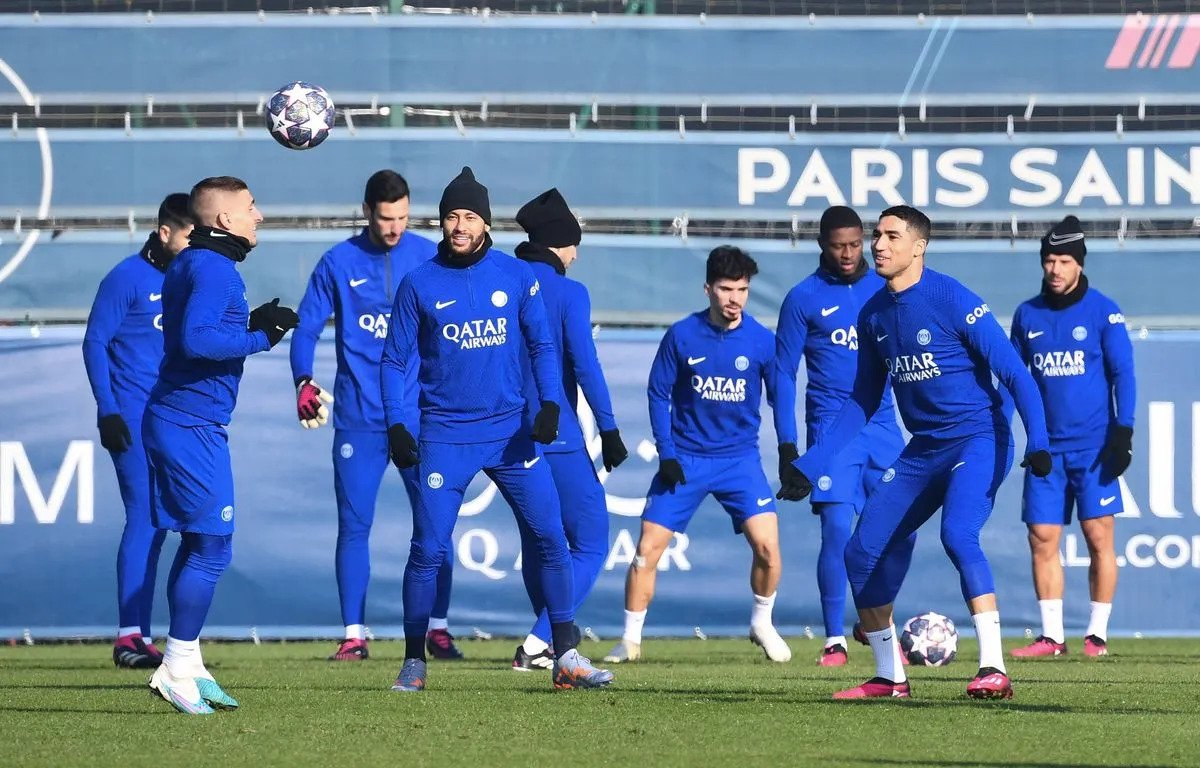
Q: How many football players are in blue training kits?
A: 9